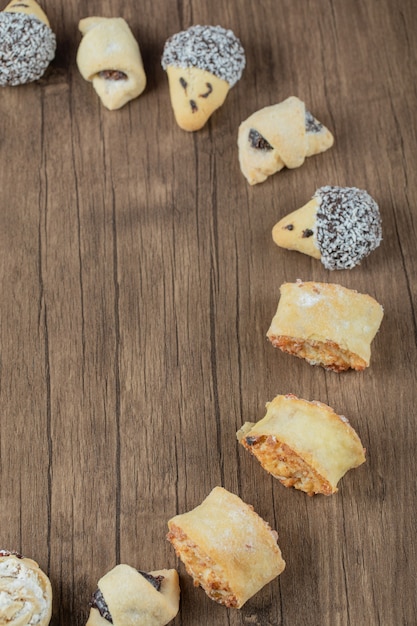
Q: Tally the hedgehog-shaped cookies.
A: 3